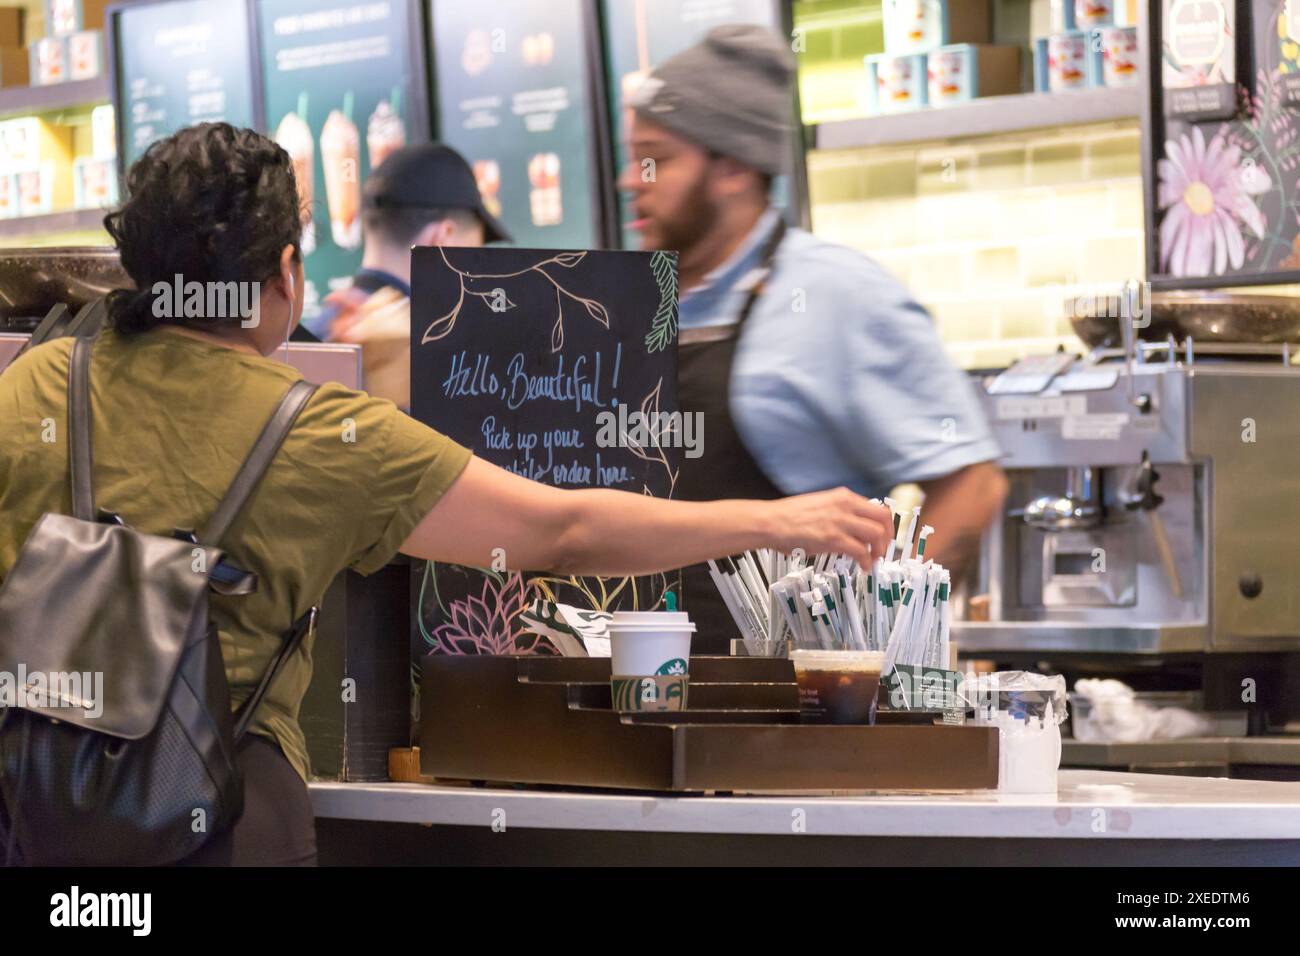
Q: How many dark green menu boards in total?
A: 4